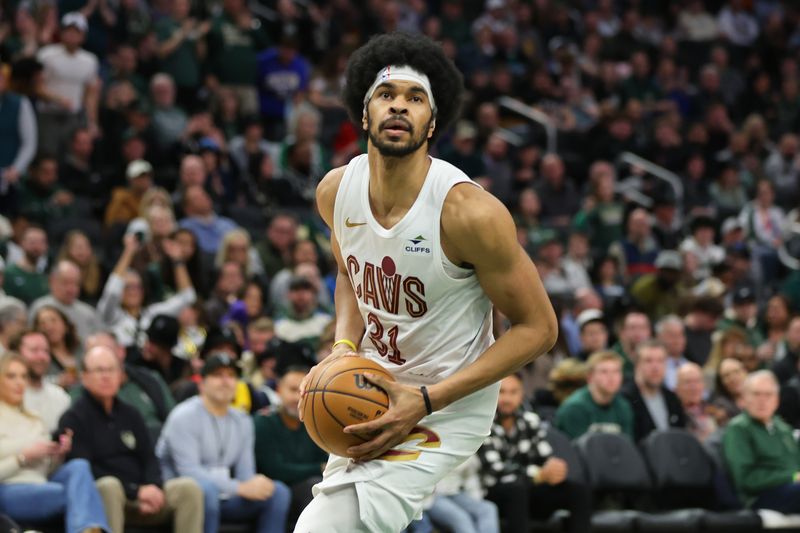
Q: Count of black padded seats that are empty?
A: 2